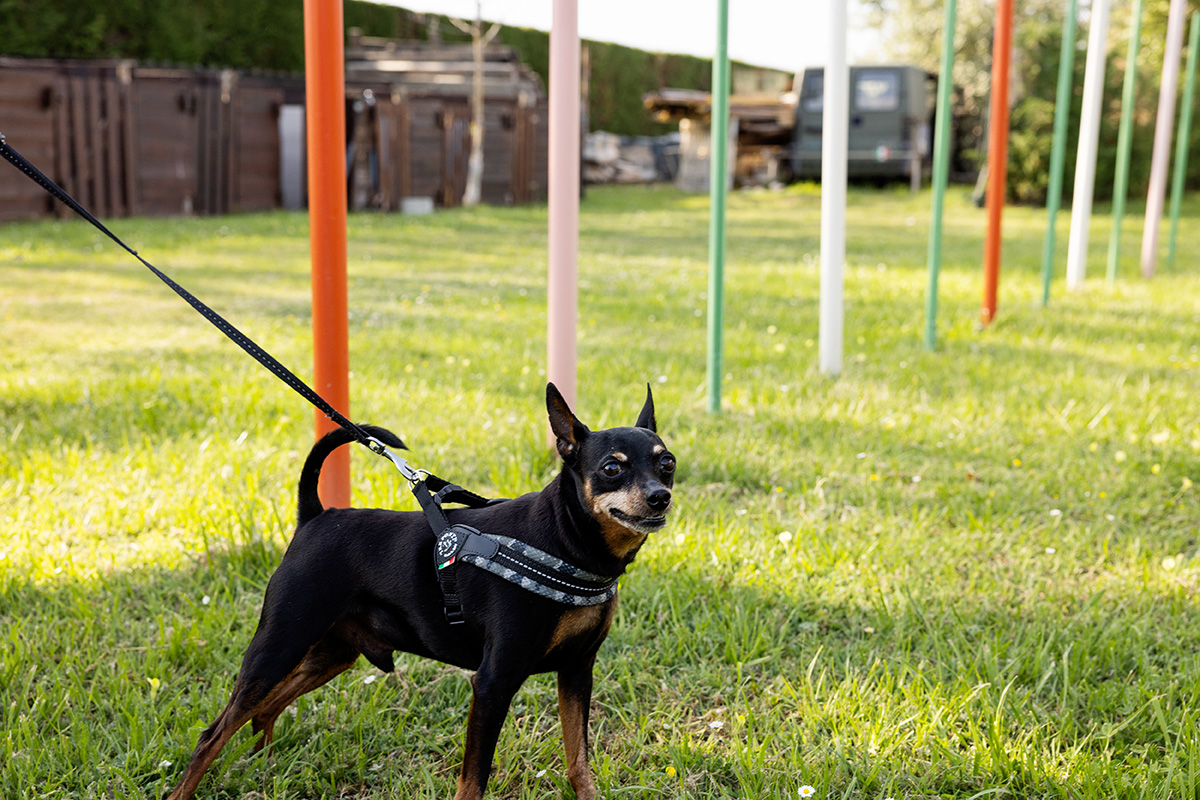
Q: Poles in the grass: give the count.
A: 11